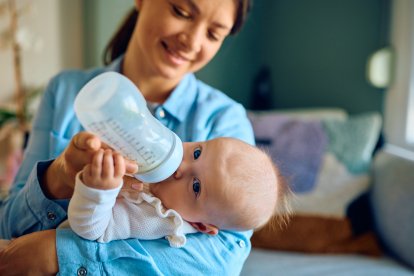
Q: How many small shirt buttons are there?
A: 4